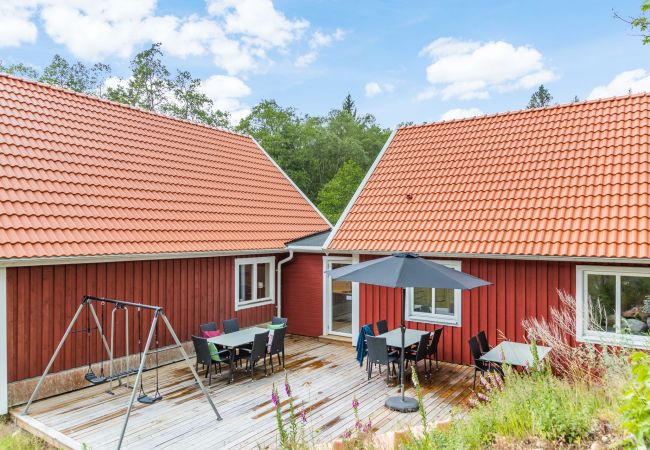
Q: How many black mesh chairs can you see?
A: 13